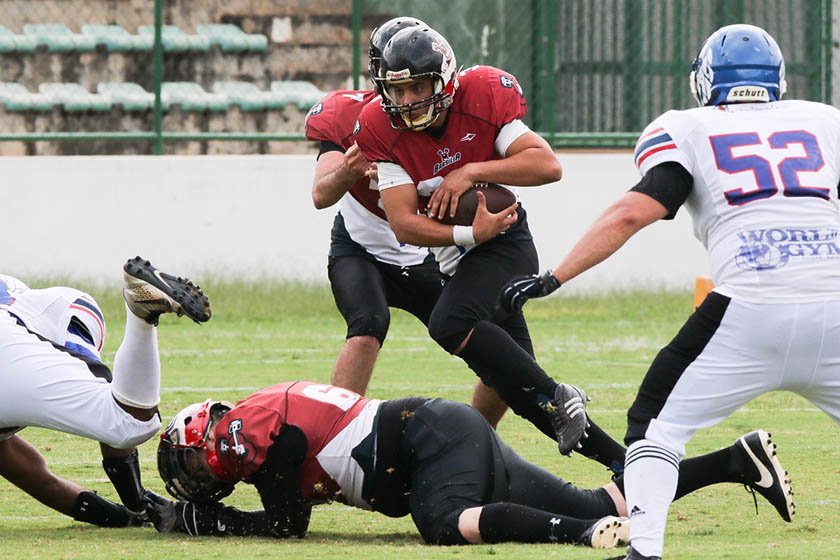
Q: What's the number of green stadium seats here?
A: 11